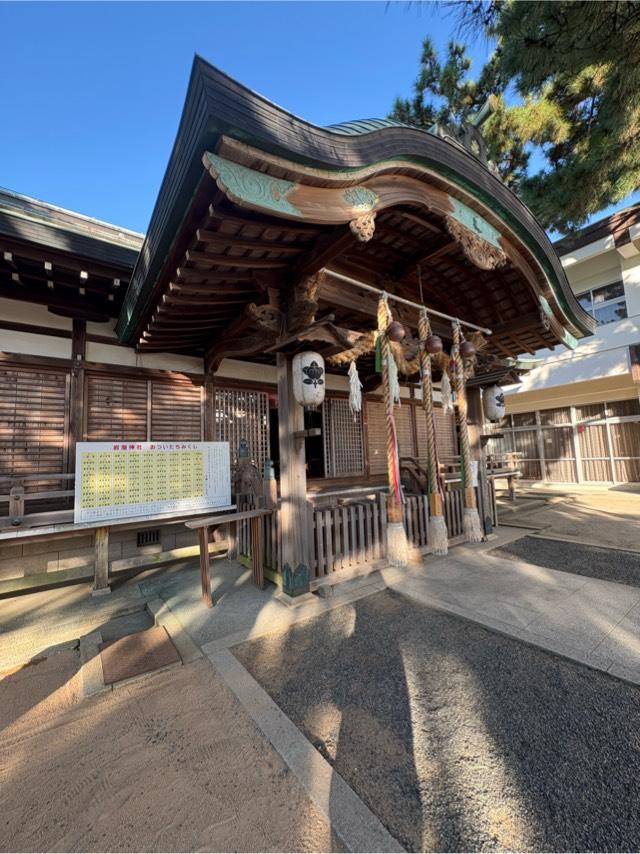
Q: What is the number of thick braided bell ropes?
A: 3